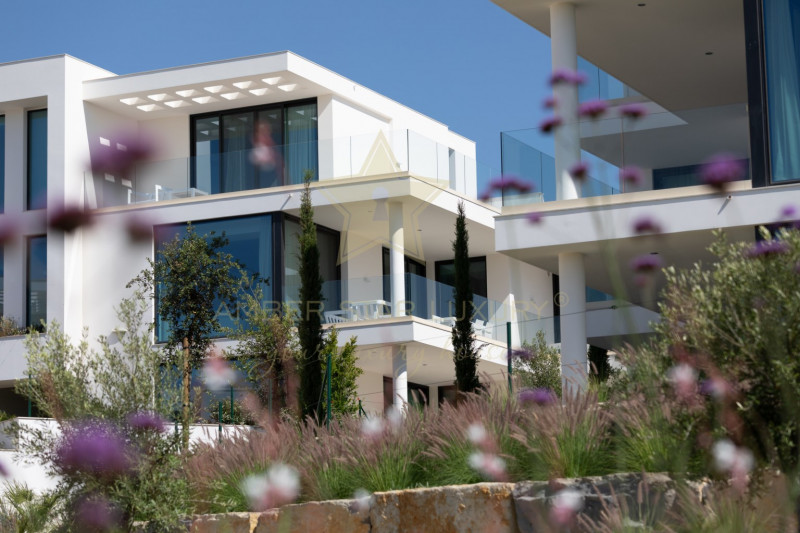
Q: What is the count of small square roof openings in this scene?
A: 12